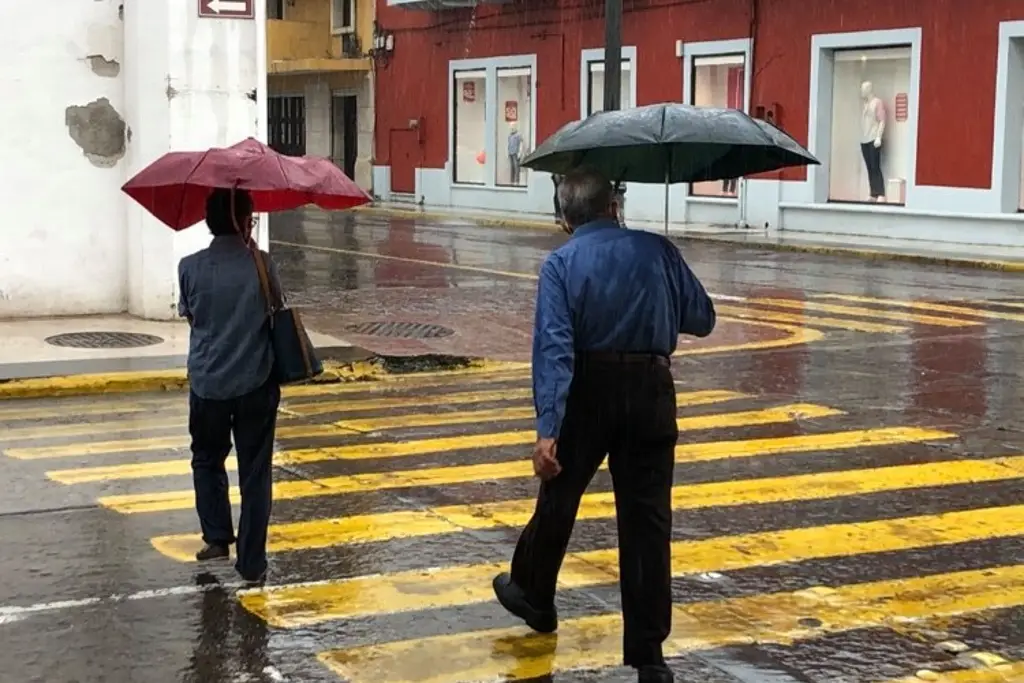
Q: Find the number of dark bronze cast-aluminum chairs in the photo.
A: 0